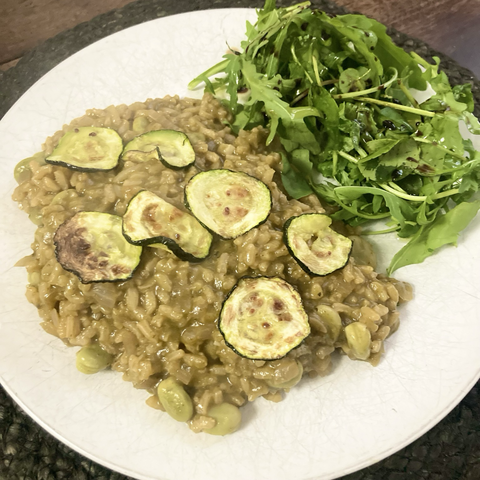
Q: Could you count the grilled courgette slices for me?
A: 7